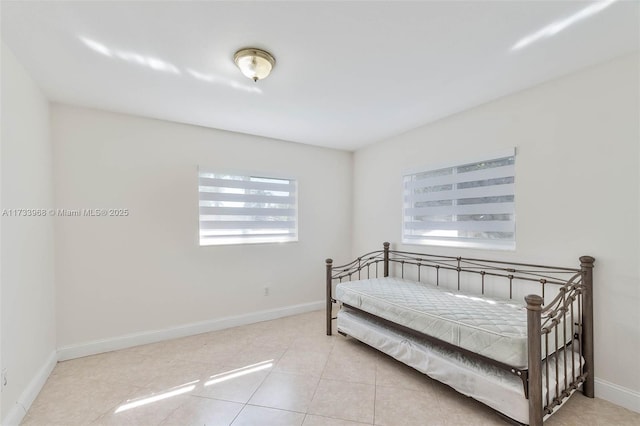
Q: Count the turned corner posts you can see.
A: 4